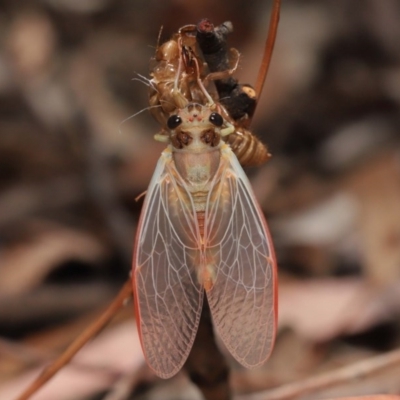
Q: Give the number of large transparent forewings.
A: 2